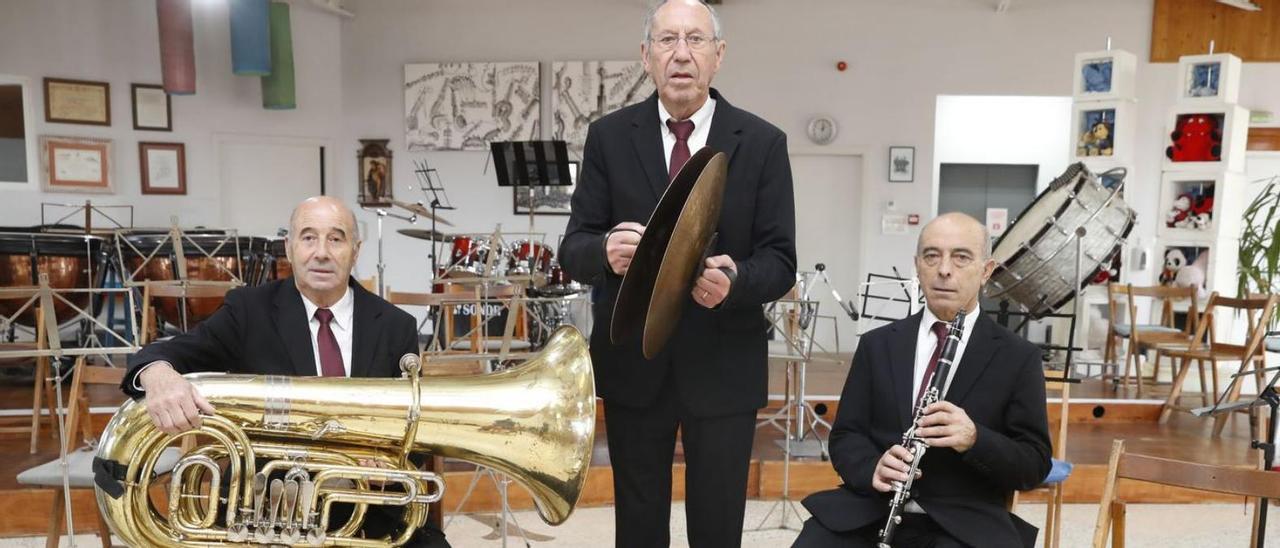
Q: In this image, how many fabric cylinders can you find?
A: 3